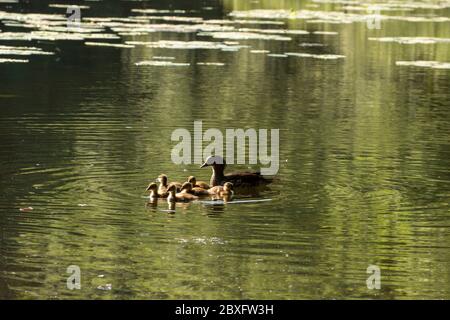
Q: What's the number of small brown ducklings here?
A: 6